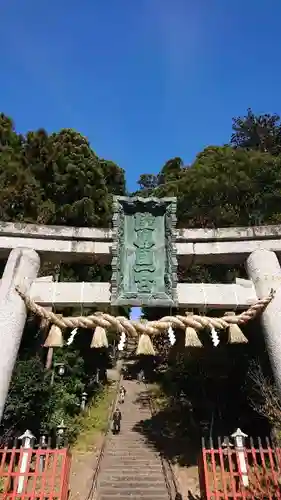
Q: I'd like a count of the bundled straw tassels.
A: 5